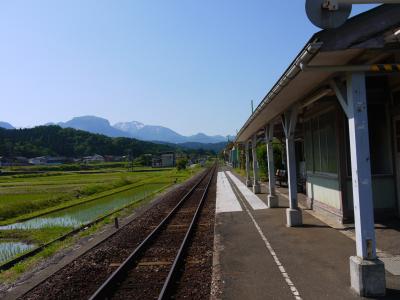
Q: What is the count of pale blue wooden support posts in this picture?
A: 5